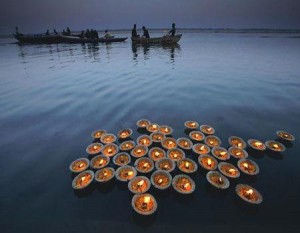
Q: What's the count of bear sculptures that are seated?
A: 0